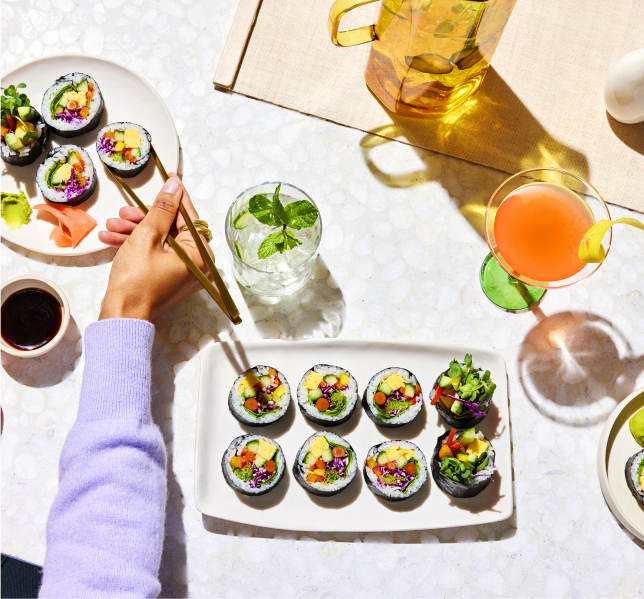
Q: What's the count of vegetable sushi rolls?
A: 13